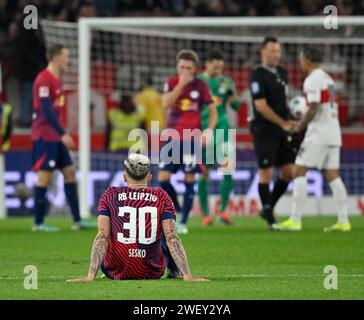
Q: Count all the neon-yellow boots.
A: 2